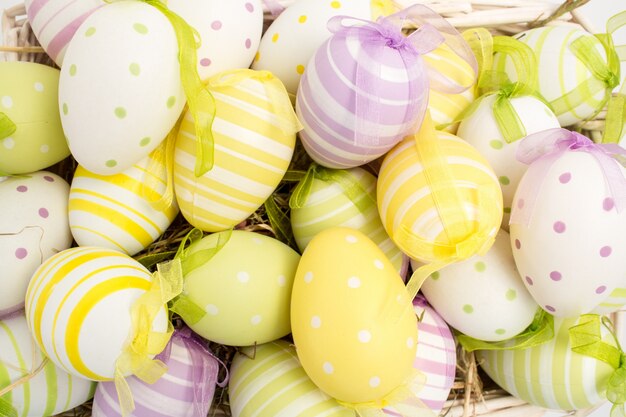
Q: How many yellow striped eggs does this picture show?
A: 5